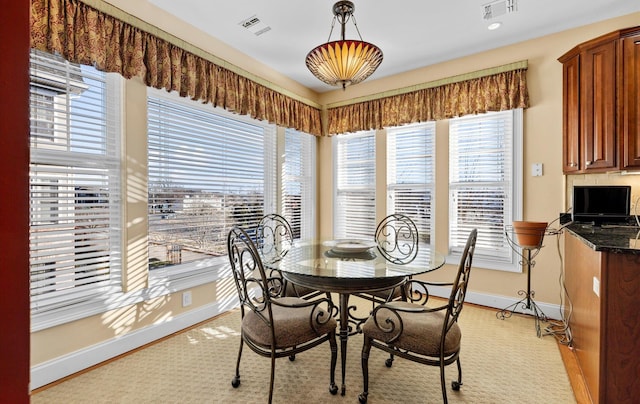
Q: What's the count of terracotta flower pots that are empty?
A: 1